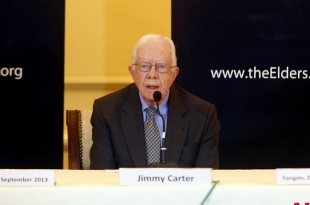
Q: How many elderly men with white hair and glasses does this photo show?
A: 1